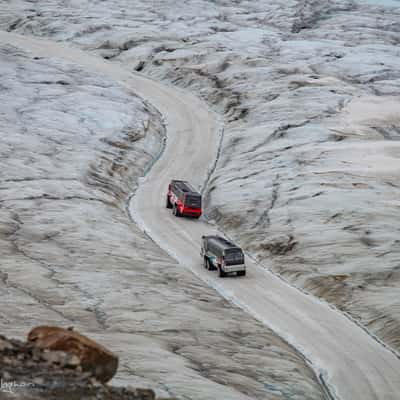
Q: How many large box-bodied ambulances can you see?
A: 0